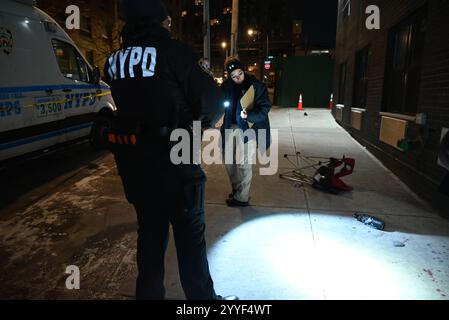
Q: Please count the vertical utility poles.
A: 2